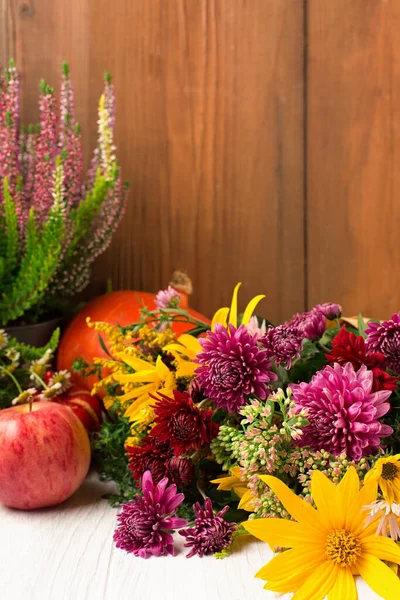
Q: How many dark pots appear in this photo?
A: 1